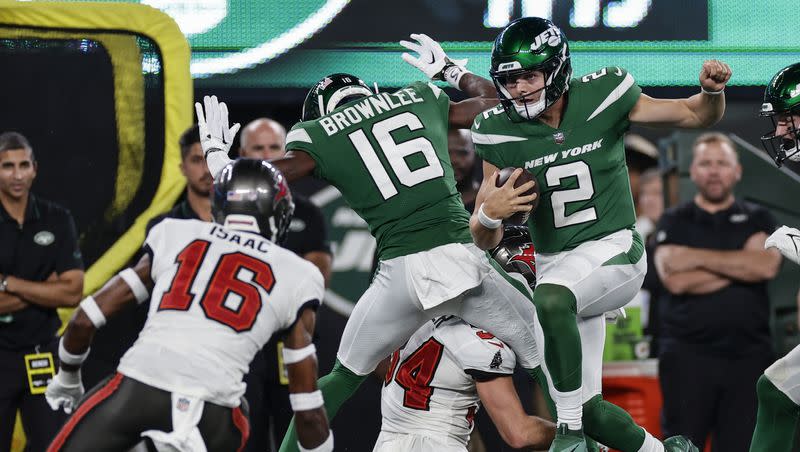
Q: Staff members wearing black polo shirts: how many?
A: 4